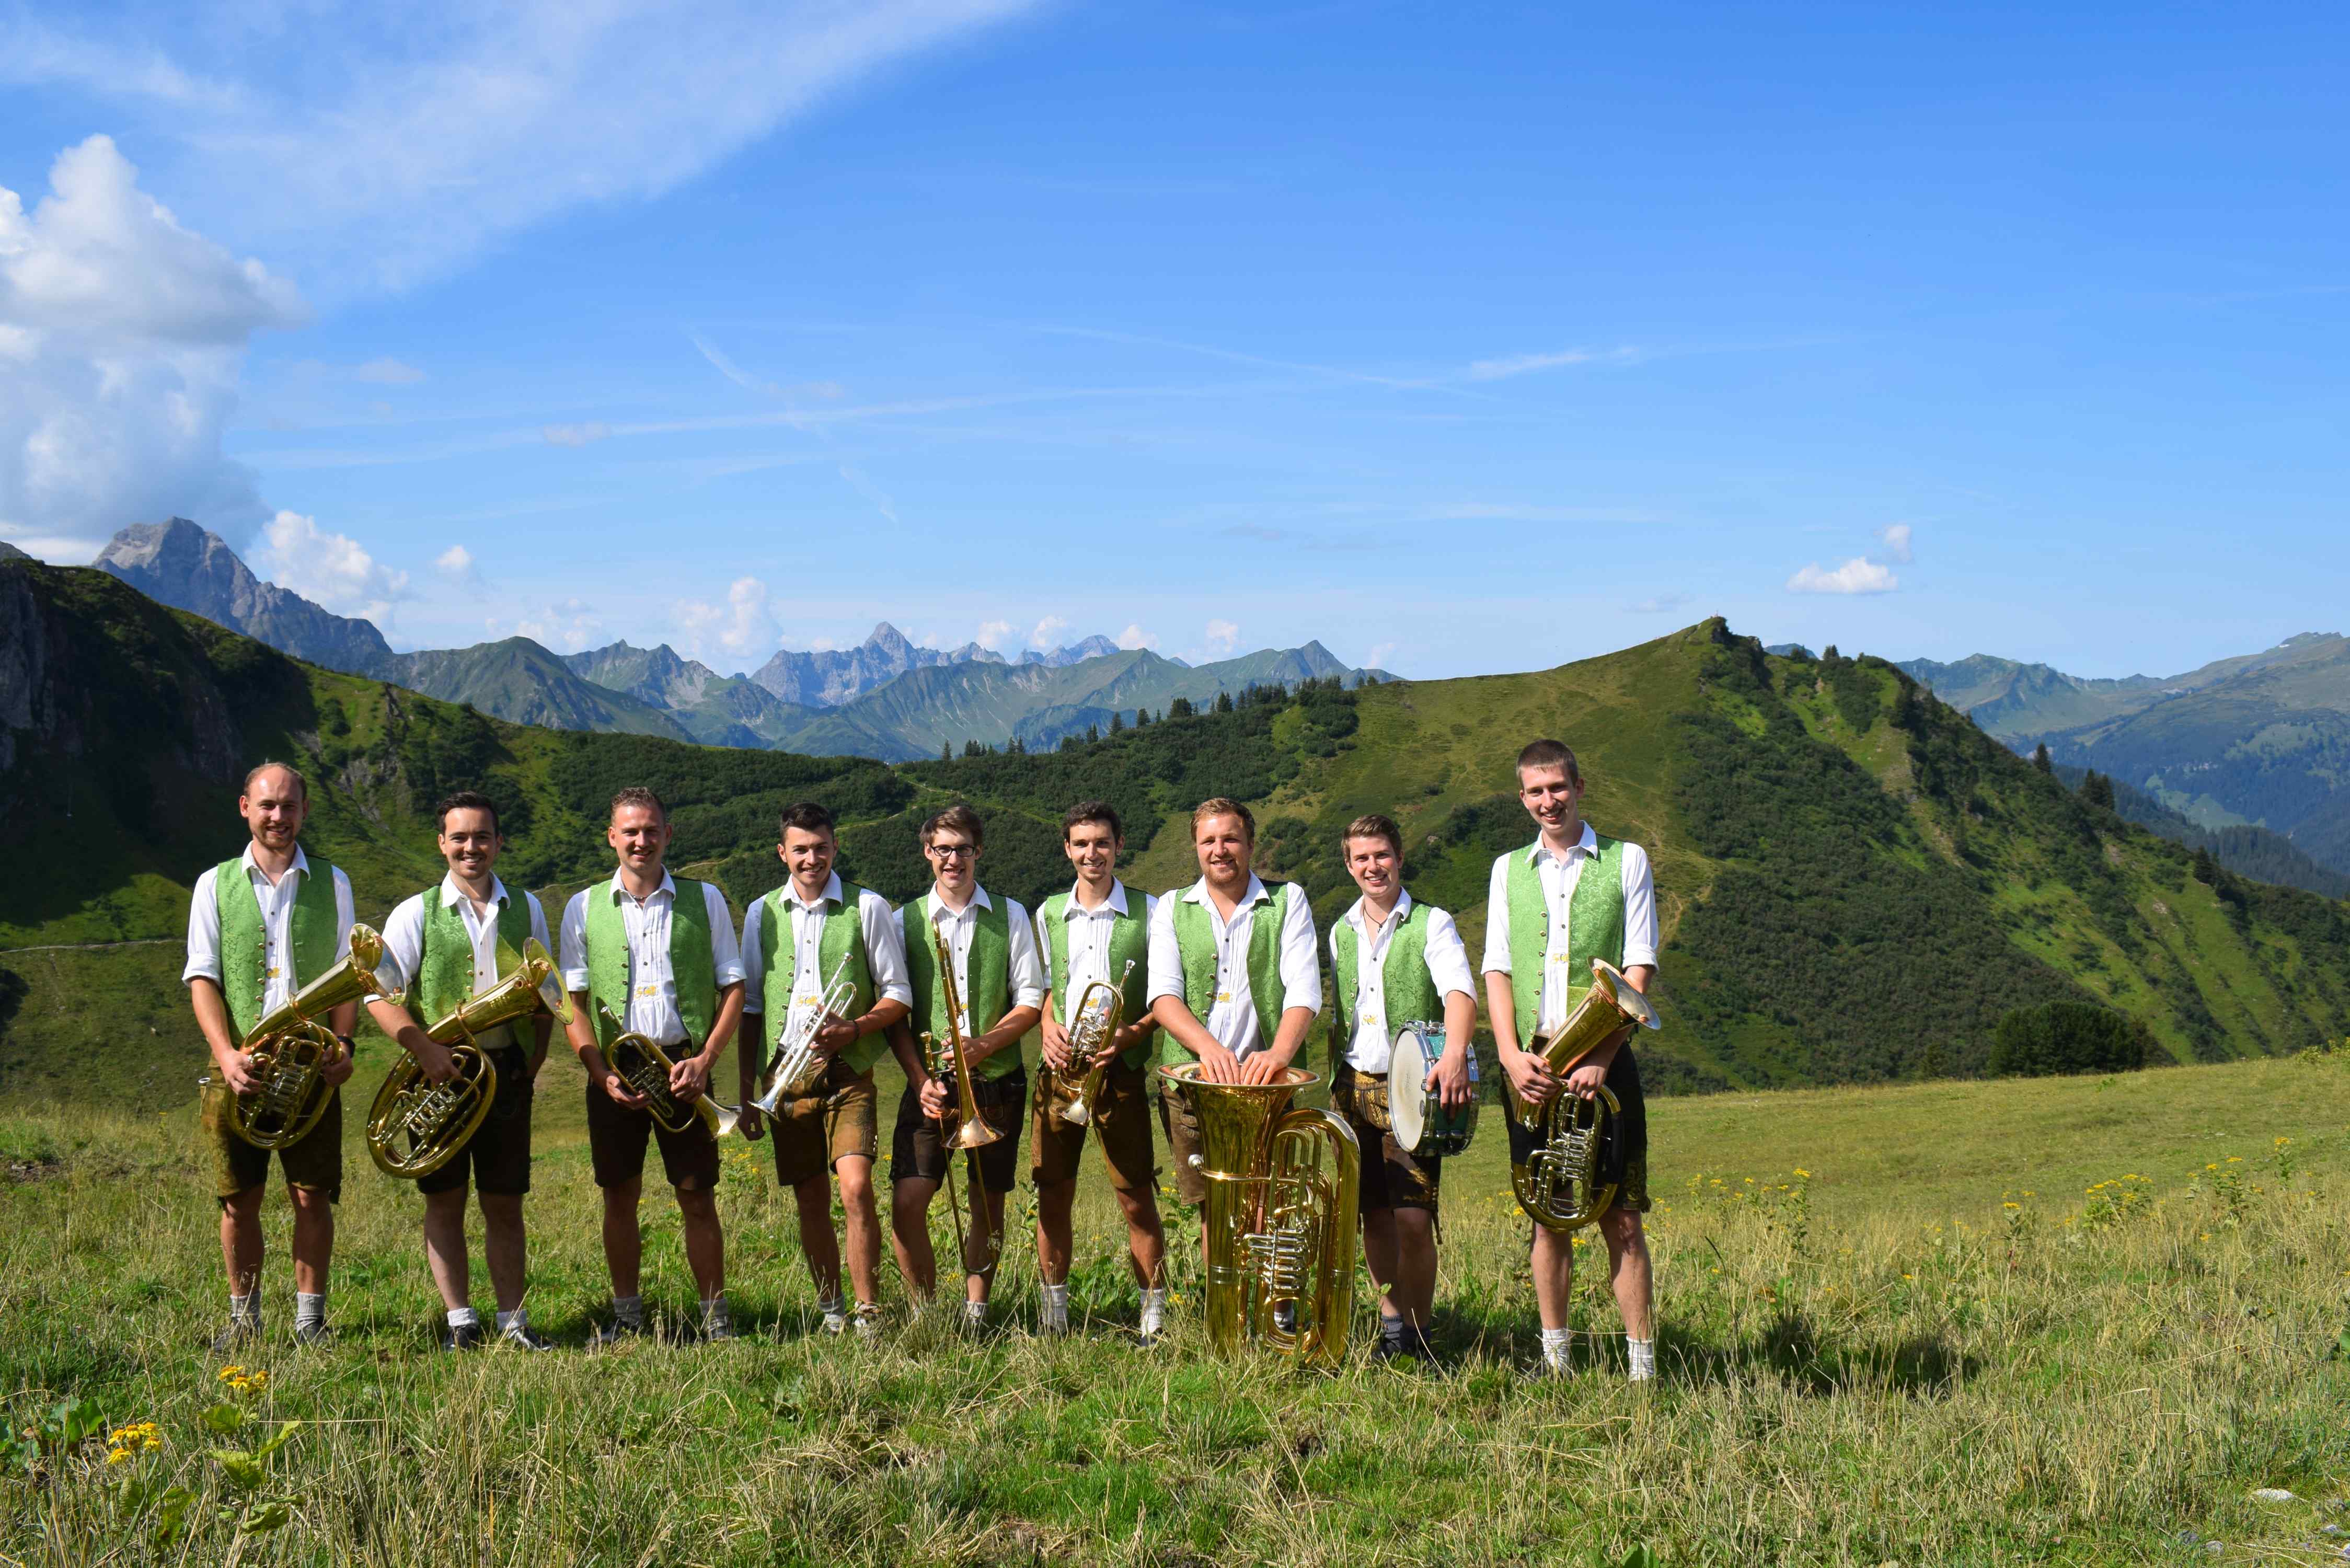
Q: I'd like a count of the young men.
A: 9